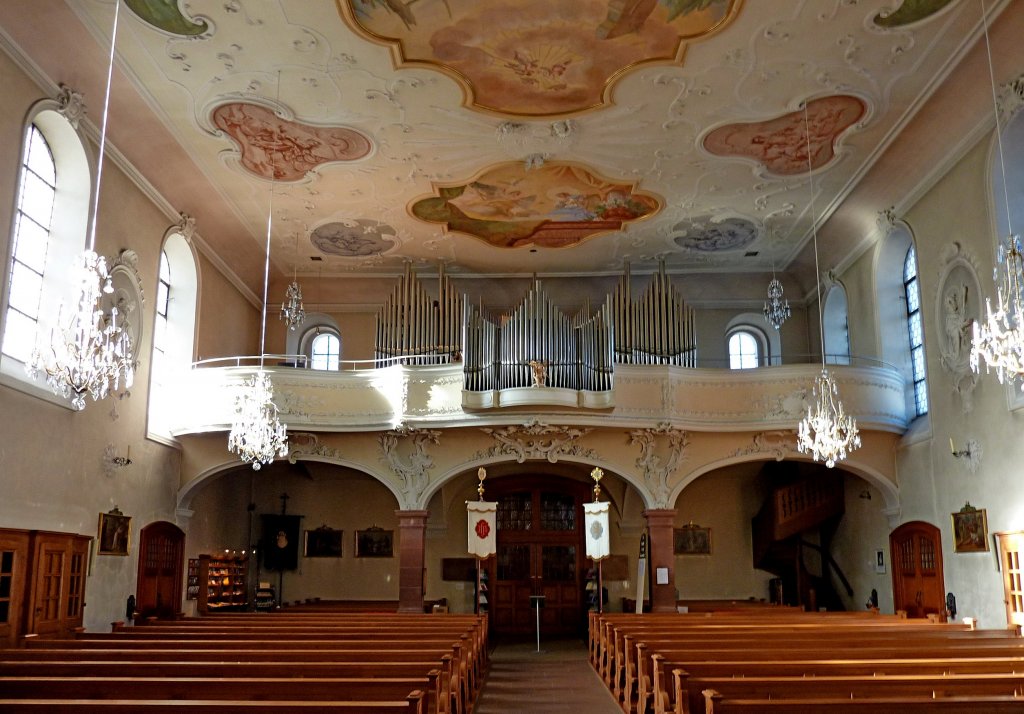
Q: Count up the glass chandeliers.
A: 6